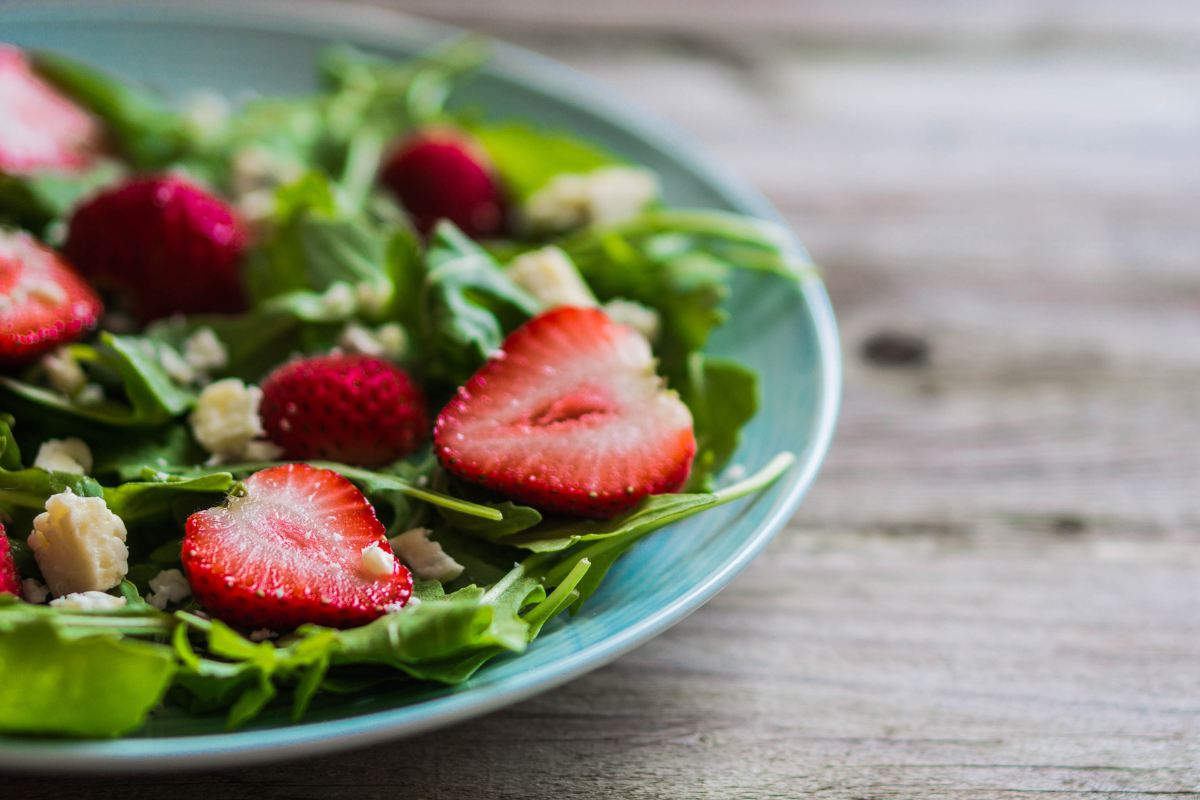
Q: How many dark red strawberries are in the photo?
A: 3